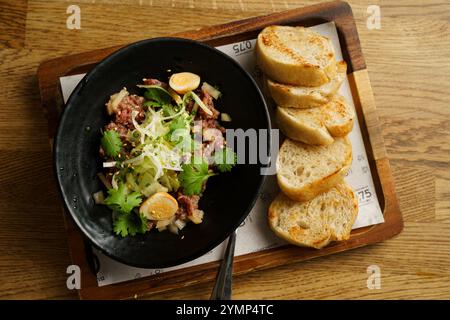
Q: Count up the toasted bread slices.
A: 5